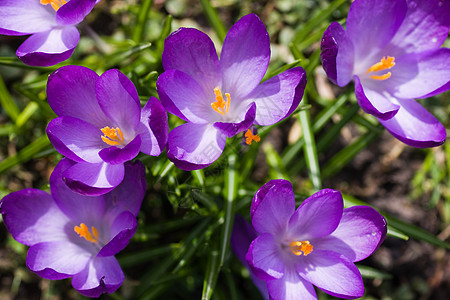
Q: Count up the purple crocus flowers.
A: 6